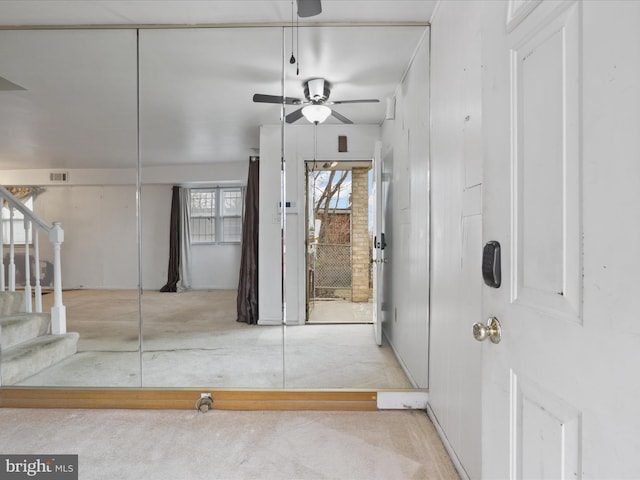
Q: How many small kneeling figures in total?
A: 0